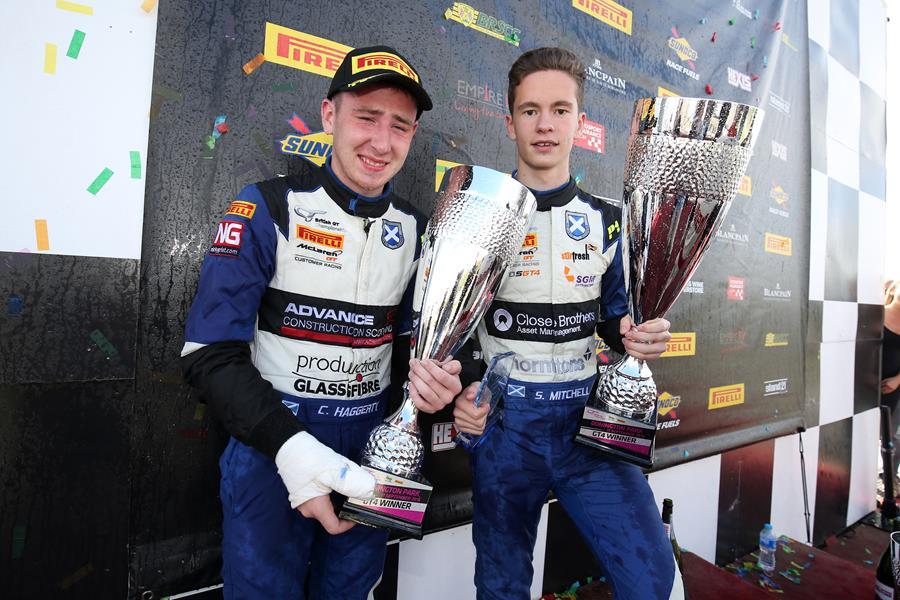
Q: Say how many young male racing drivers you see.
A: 2